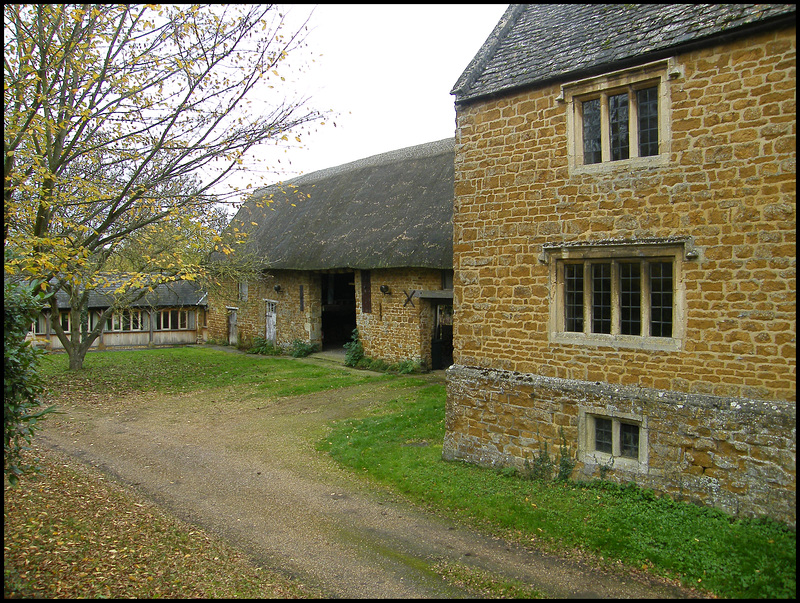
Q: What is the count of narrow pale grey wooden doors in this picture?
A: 2